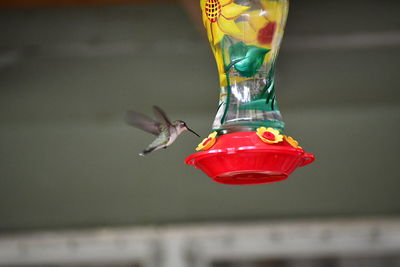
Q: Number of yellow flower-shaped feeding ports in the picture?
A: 3